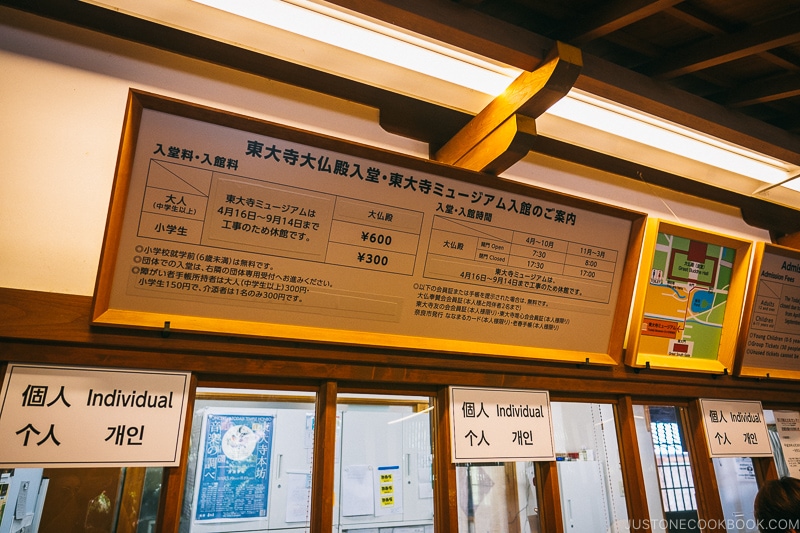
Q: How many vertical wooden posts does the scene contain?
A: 7